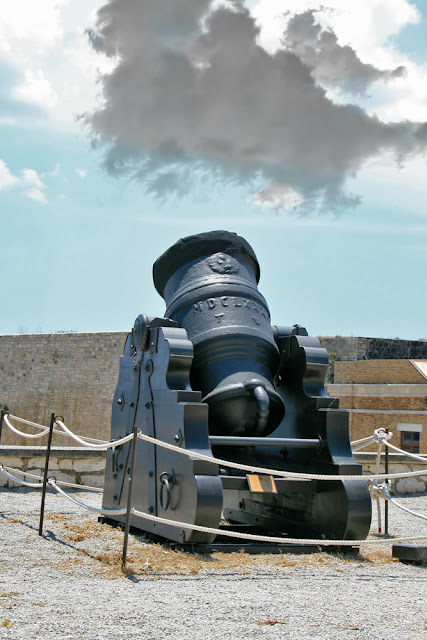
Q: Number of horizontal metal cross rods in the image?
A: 1